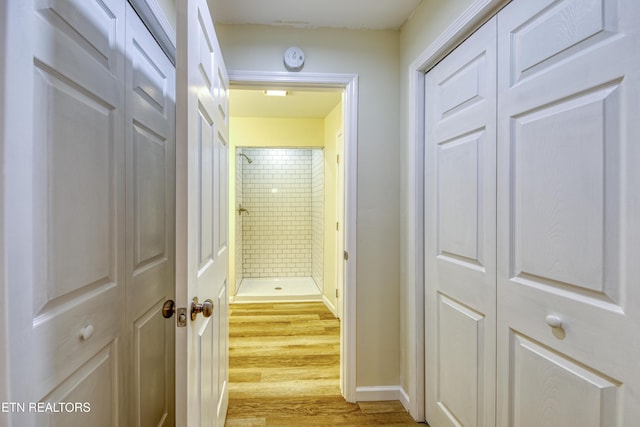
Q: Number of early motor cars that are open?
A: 0